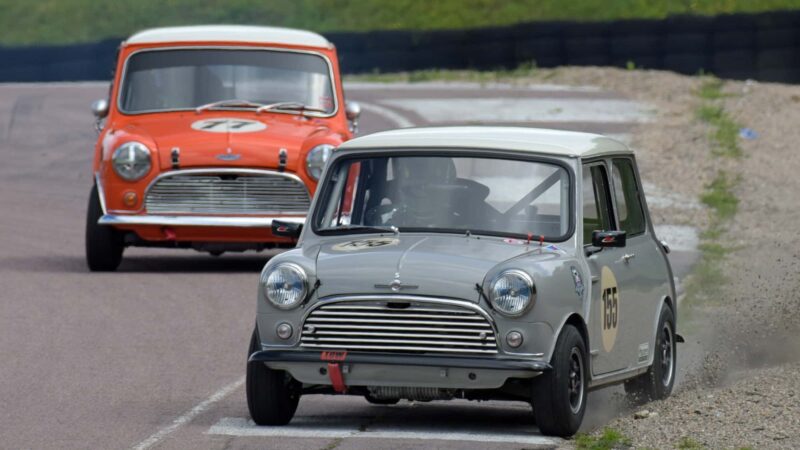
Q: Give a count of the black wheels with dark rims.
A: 2